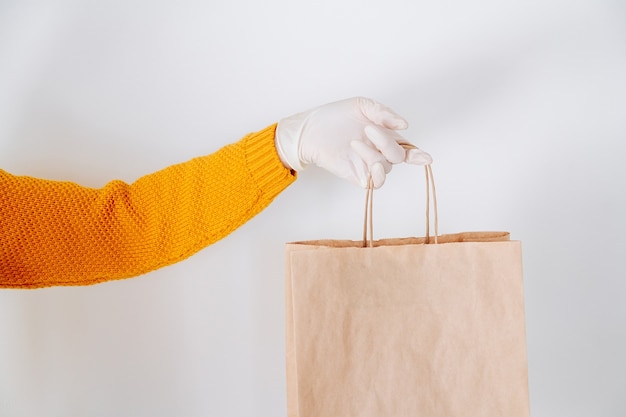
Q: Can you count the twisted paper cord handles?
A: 2